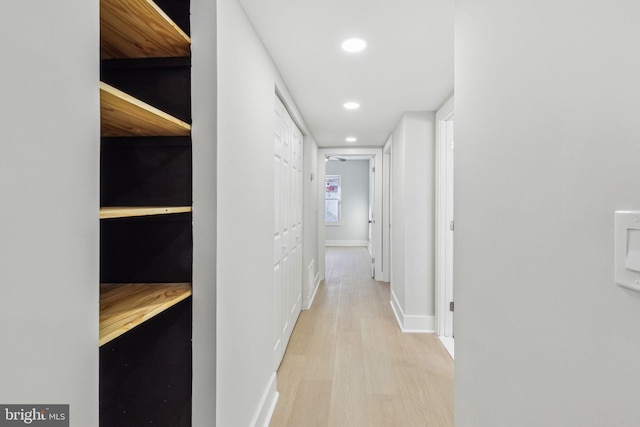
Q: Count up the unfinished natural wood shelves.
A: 4